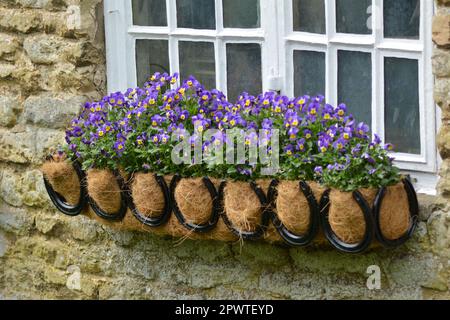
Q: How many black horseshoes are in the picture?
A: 8